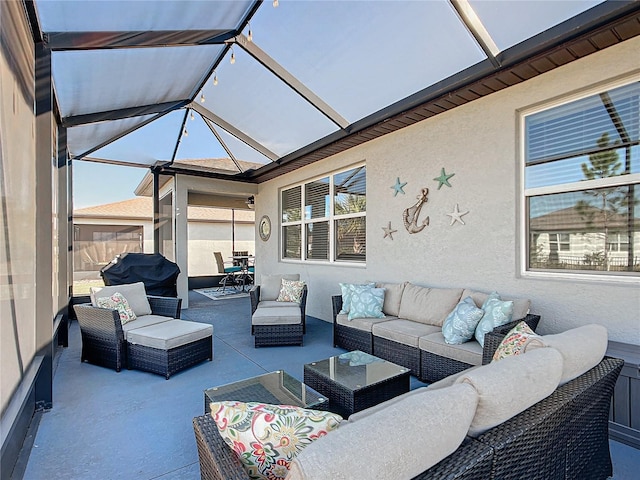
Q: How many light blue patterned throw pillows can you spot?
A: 4